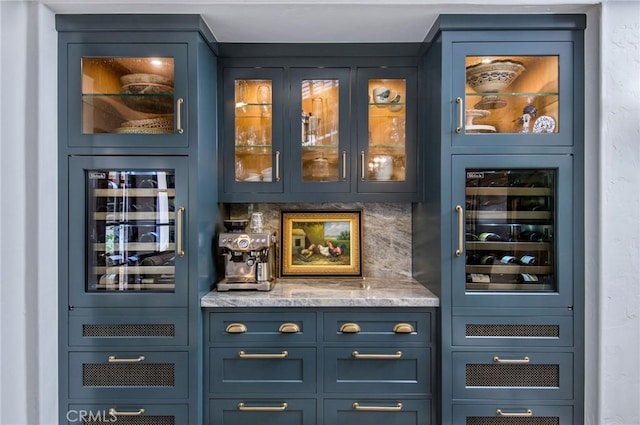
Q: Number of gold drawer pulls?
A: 12